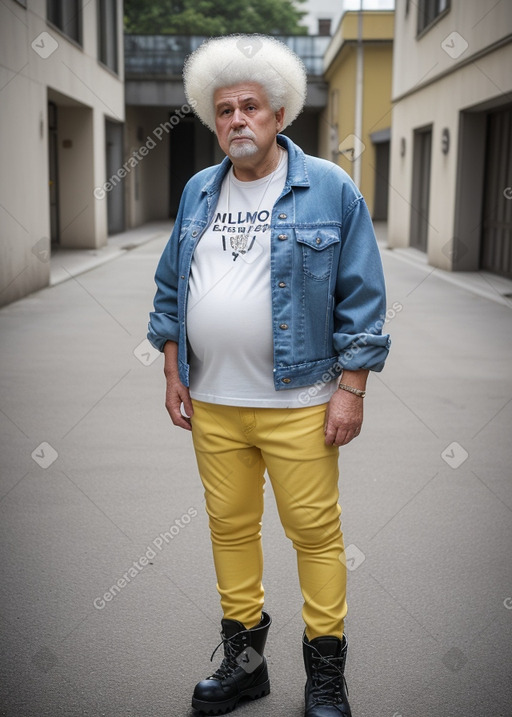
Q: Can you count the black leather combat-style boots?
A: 2